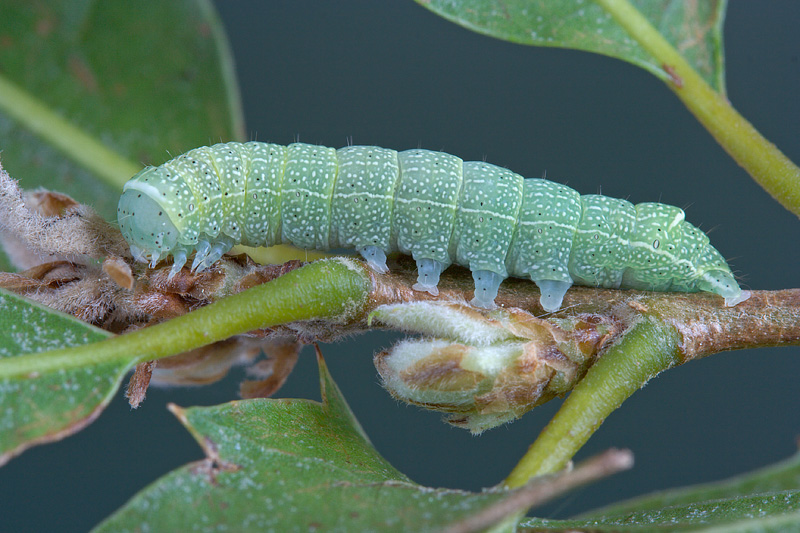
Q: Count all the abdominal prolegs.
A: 4